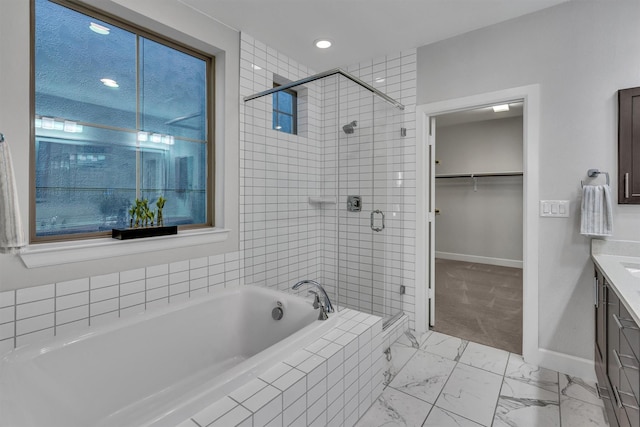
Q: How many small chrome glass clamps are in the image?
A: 2